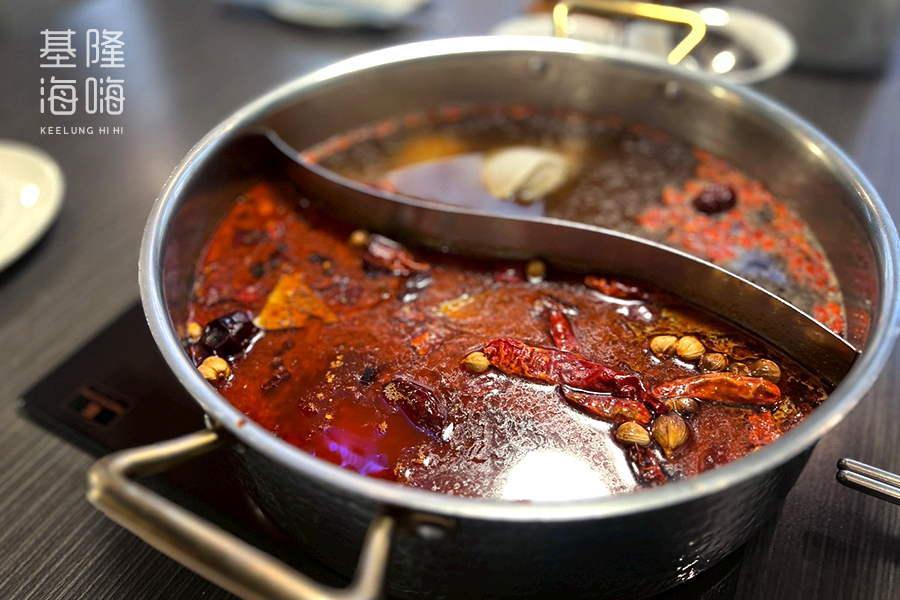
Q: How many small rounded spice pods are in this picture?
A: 13